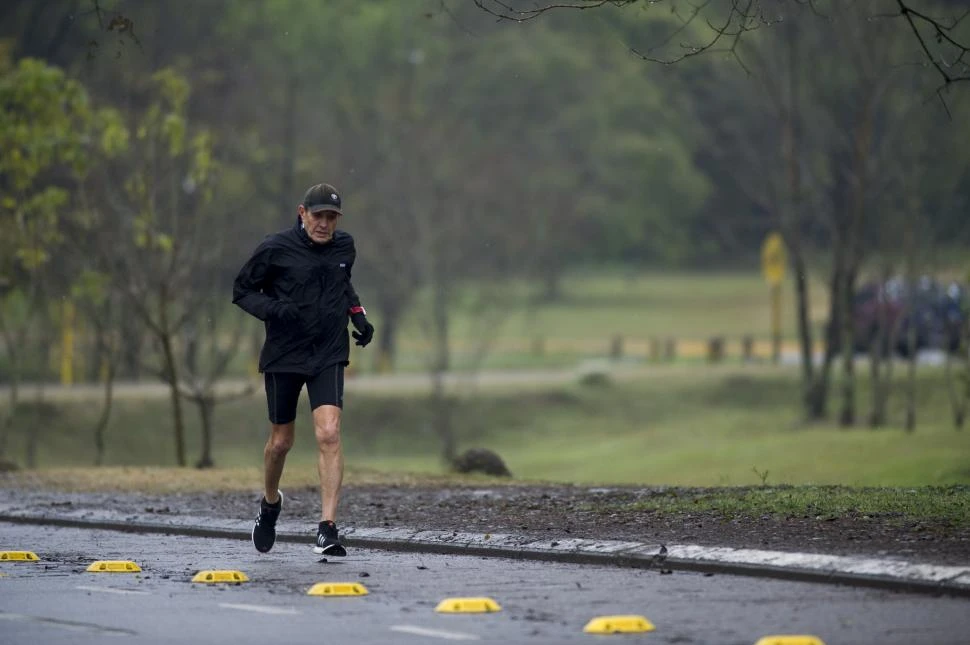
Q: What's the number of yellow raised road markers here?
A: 7